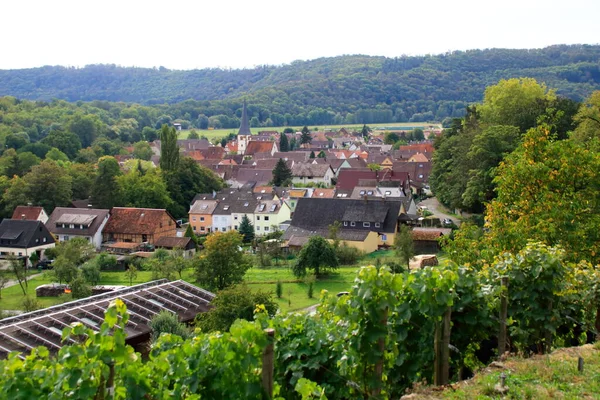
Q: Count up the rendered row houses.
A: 4